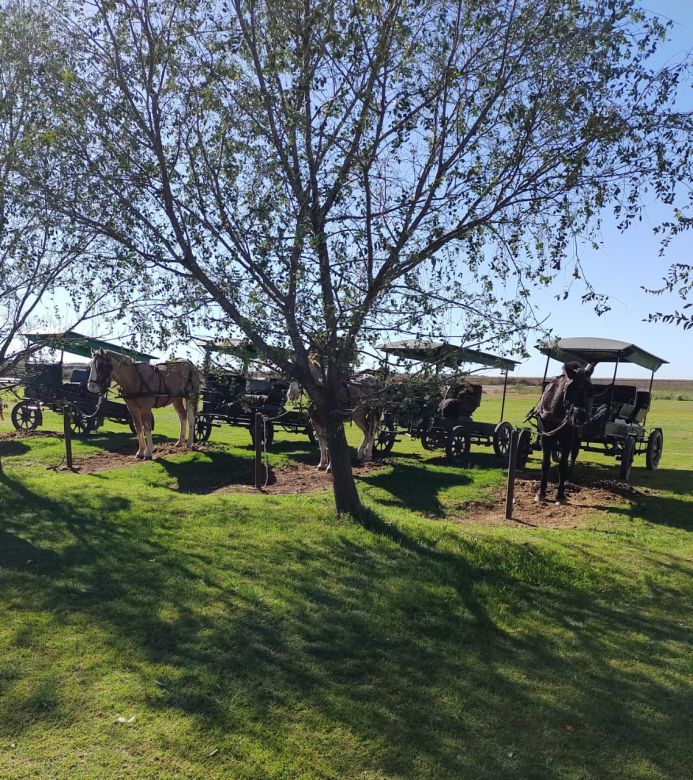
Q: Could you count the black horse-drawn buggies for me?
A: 4